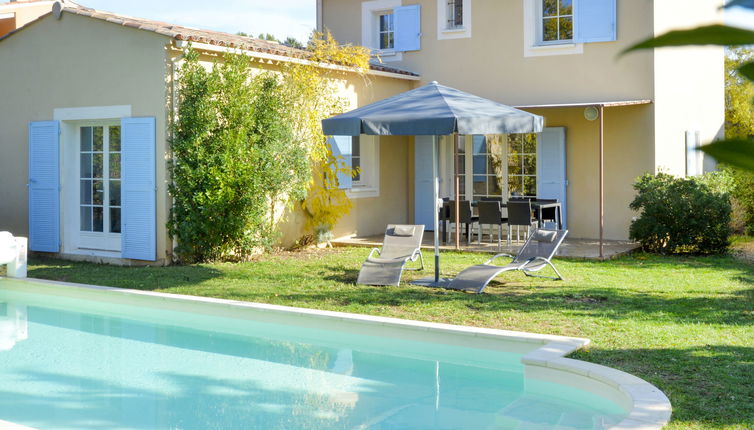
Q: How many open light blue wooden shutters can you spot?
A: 7